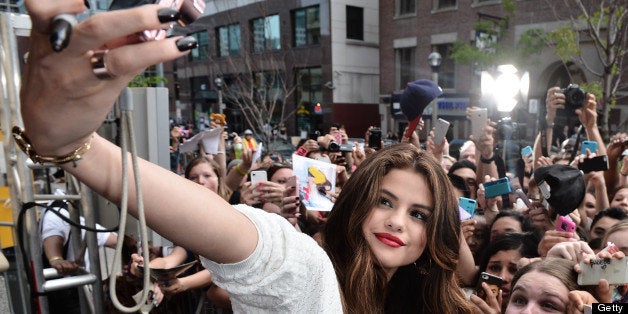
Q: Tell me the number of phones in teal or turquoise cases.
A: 4